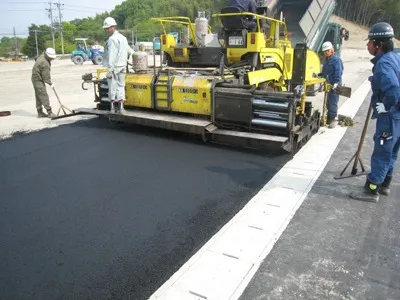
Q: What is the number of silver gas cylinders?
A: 2